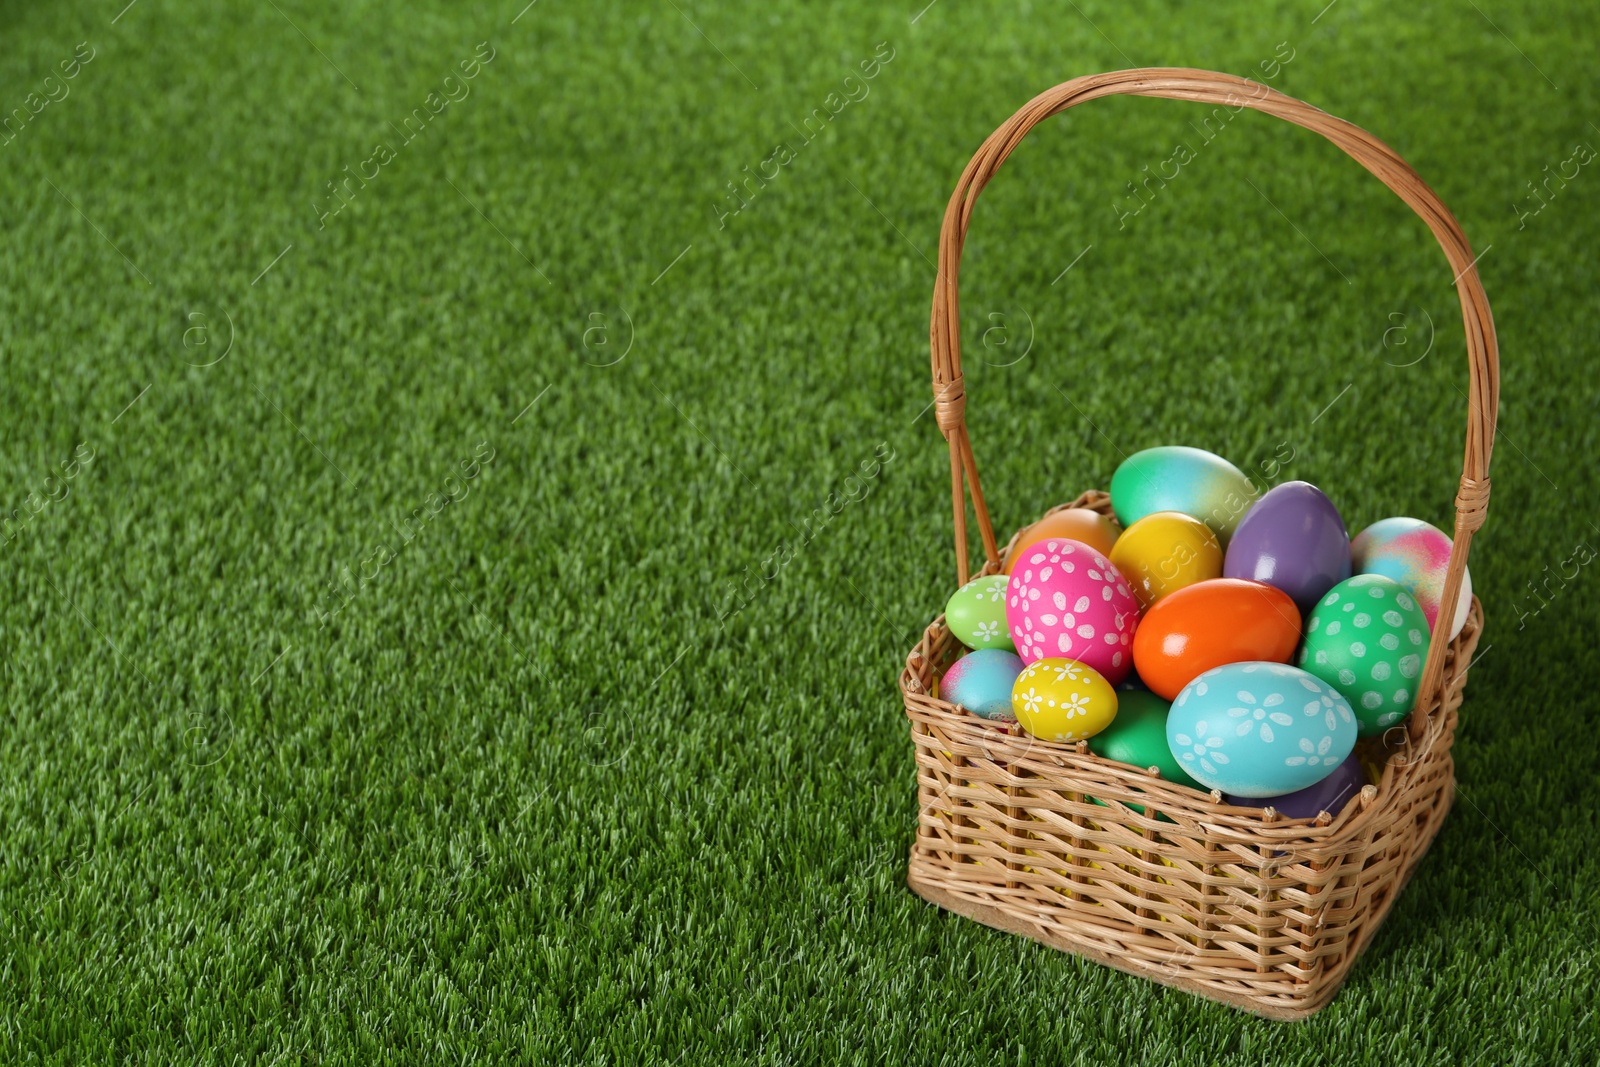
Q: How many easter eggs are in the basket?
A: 14